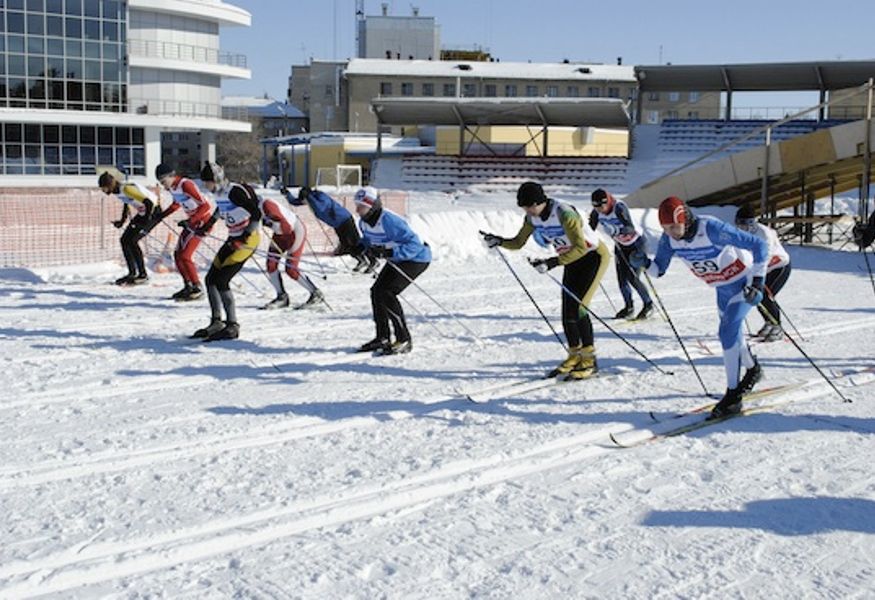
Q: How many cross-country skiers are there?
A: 10